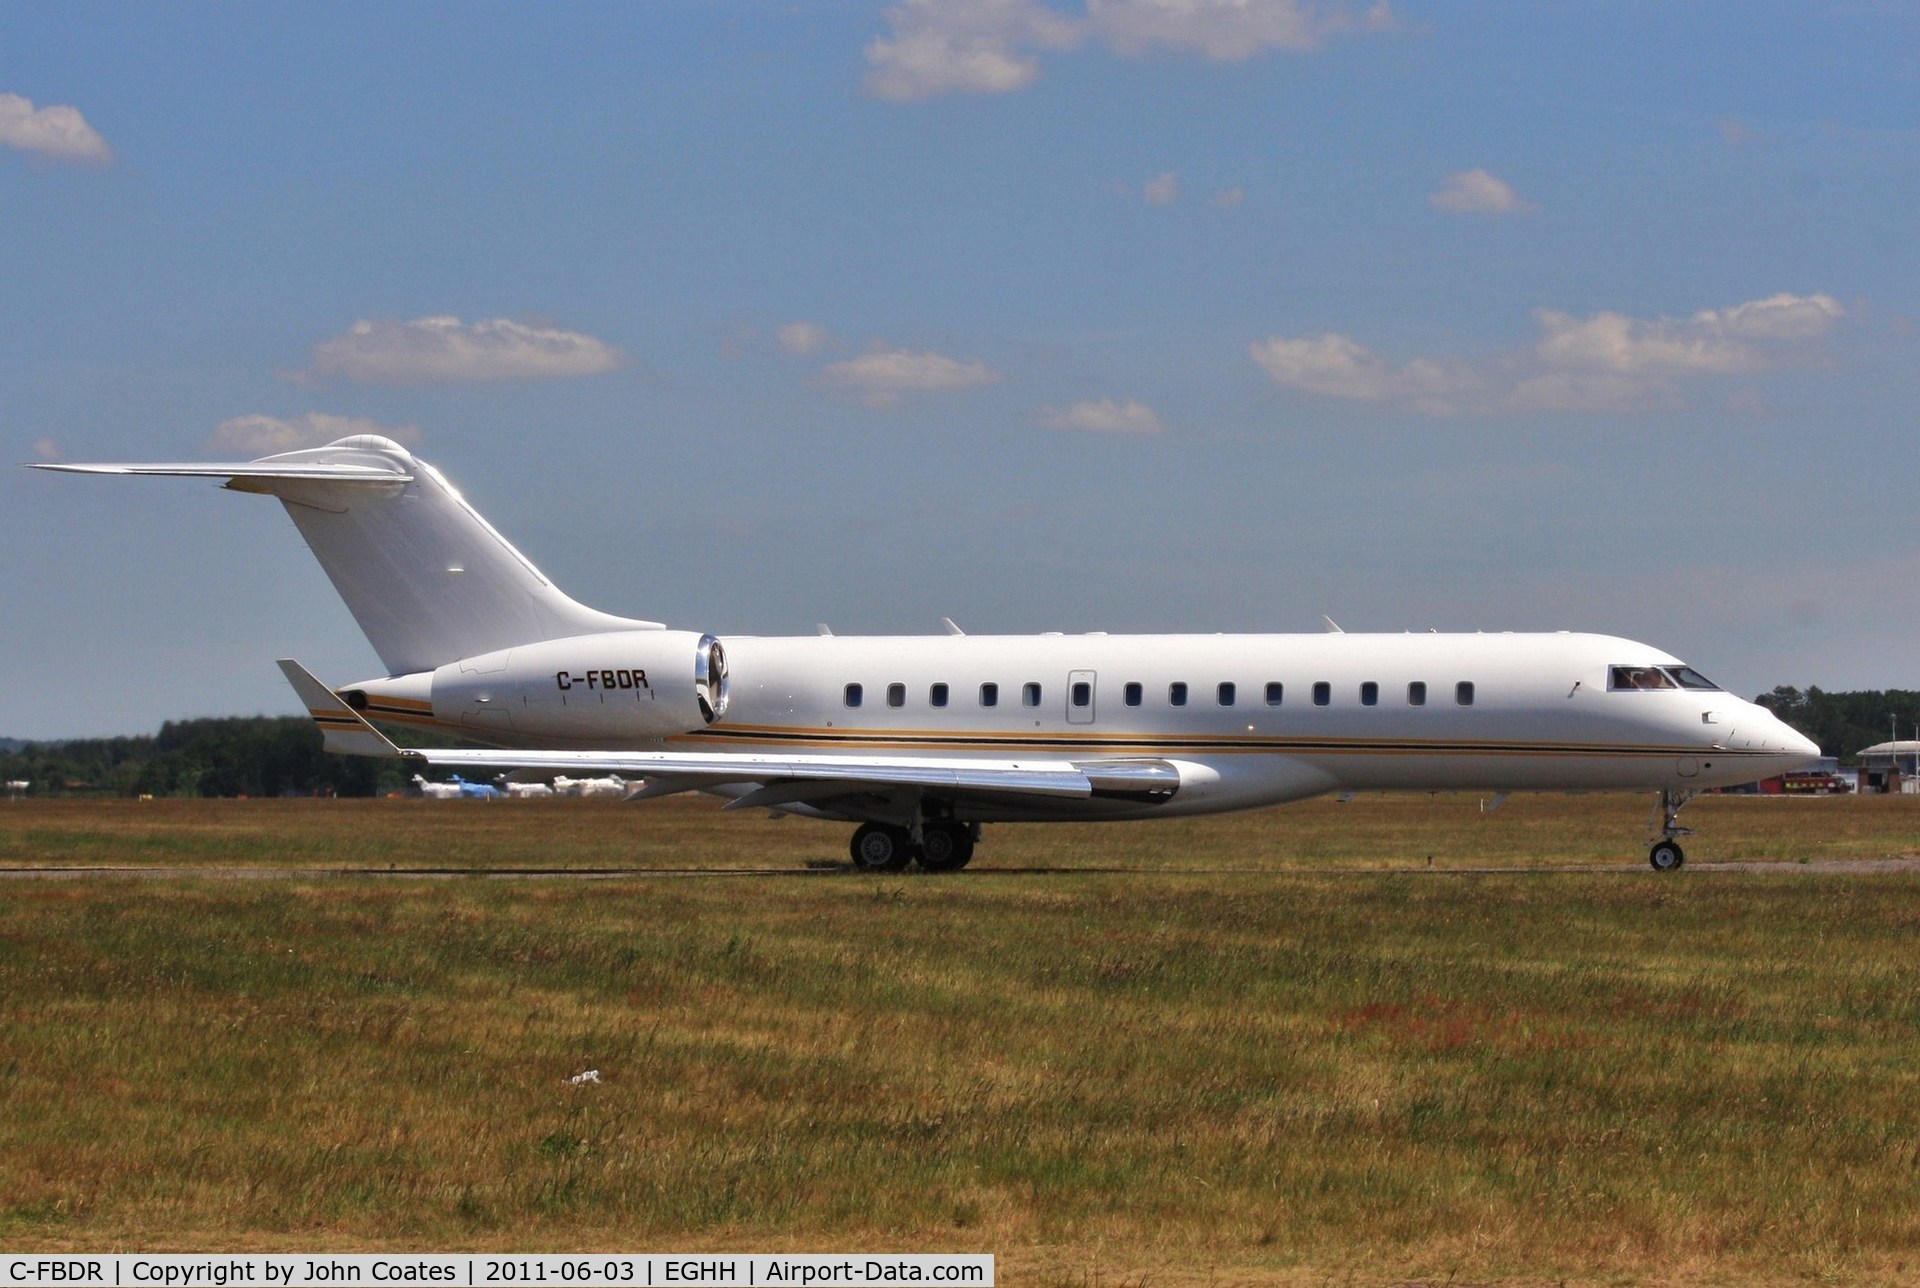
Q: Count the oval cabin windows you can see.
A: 14